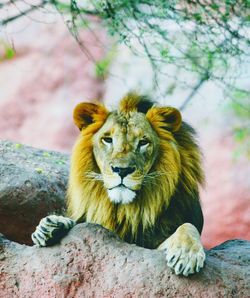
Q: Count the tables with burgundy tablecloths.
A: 0